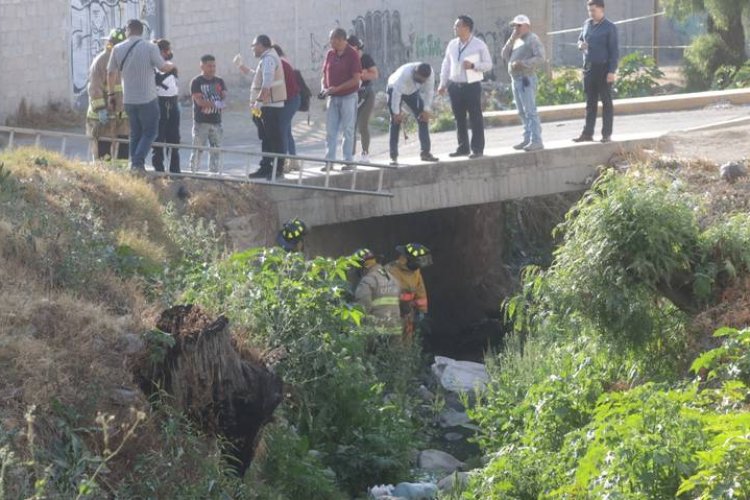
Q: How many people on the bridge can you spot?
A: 12